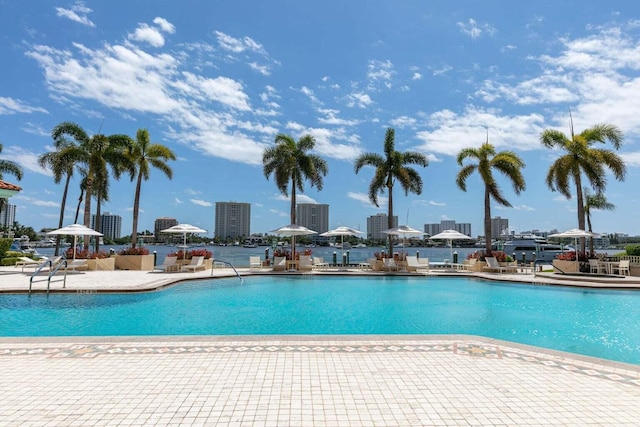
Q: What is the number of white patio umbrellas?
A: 7